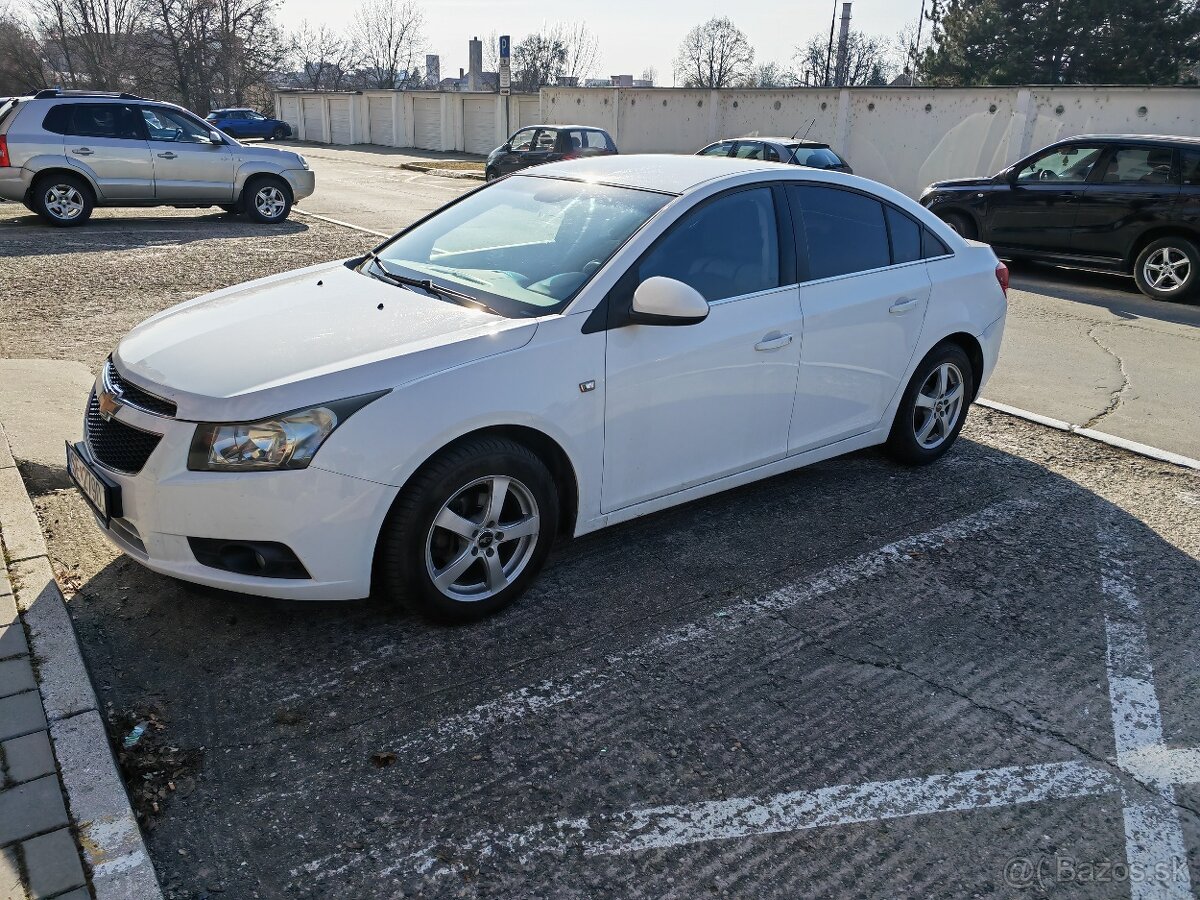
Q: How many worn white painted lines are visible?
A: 3